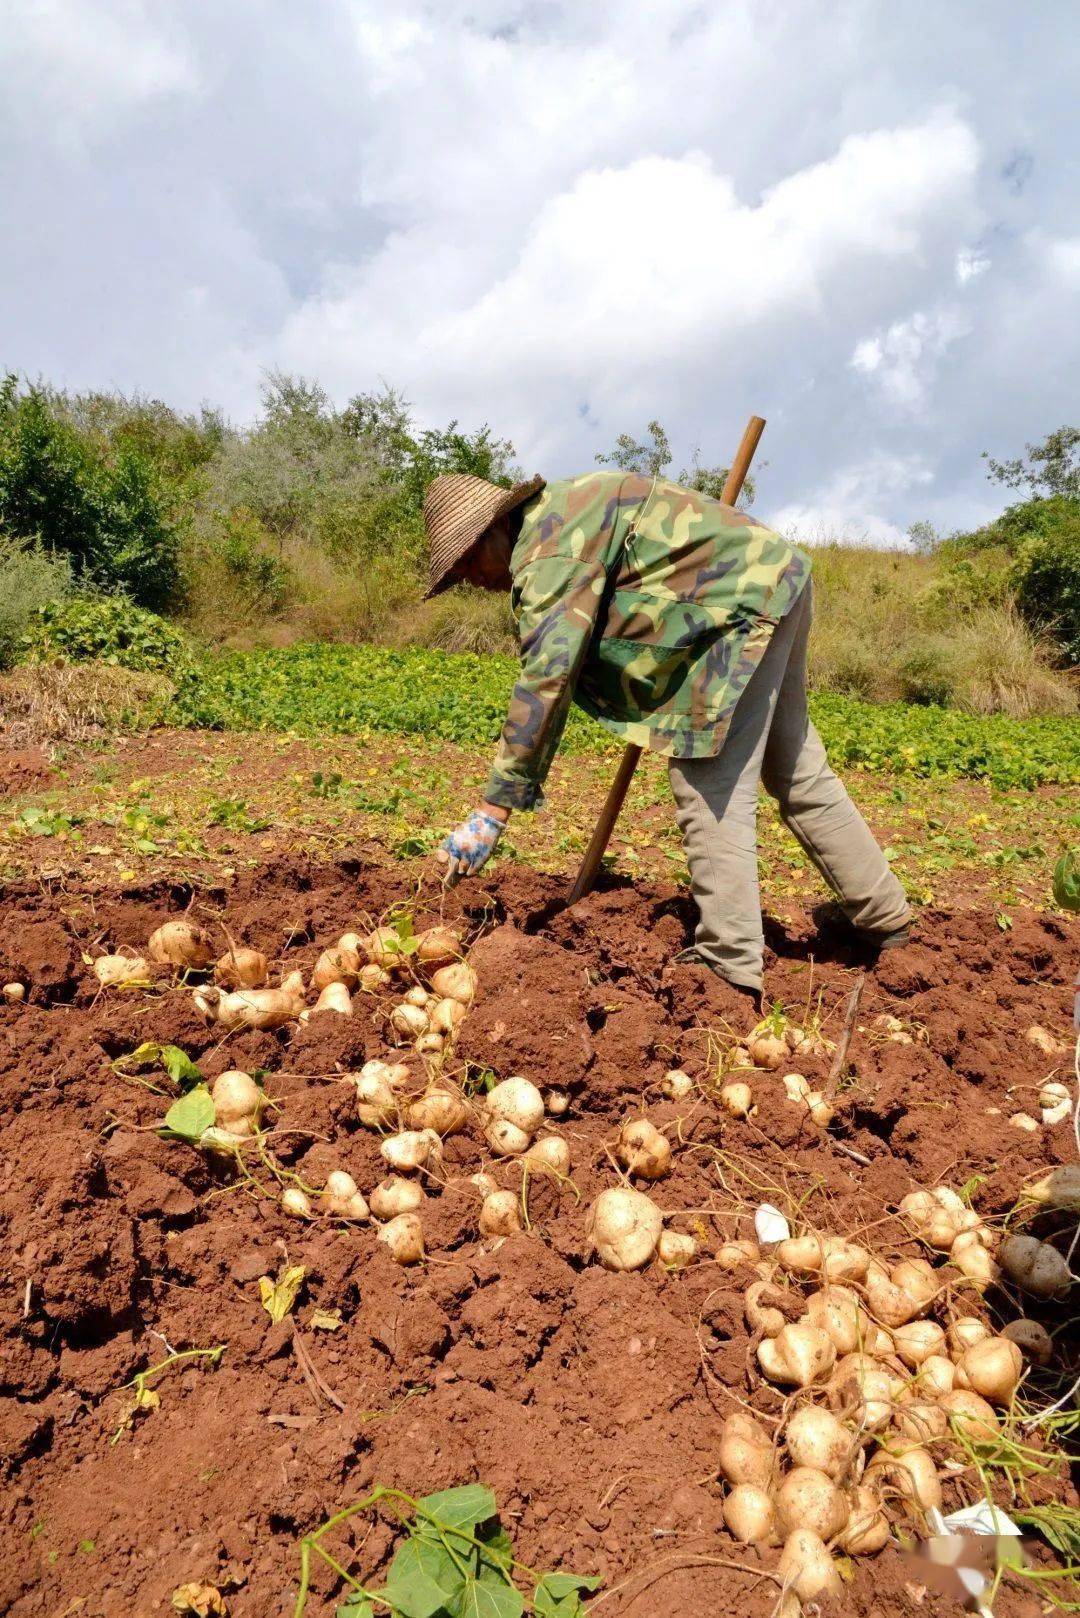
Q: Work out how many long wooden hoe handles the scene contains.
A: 1